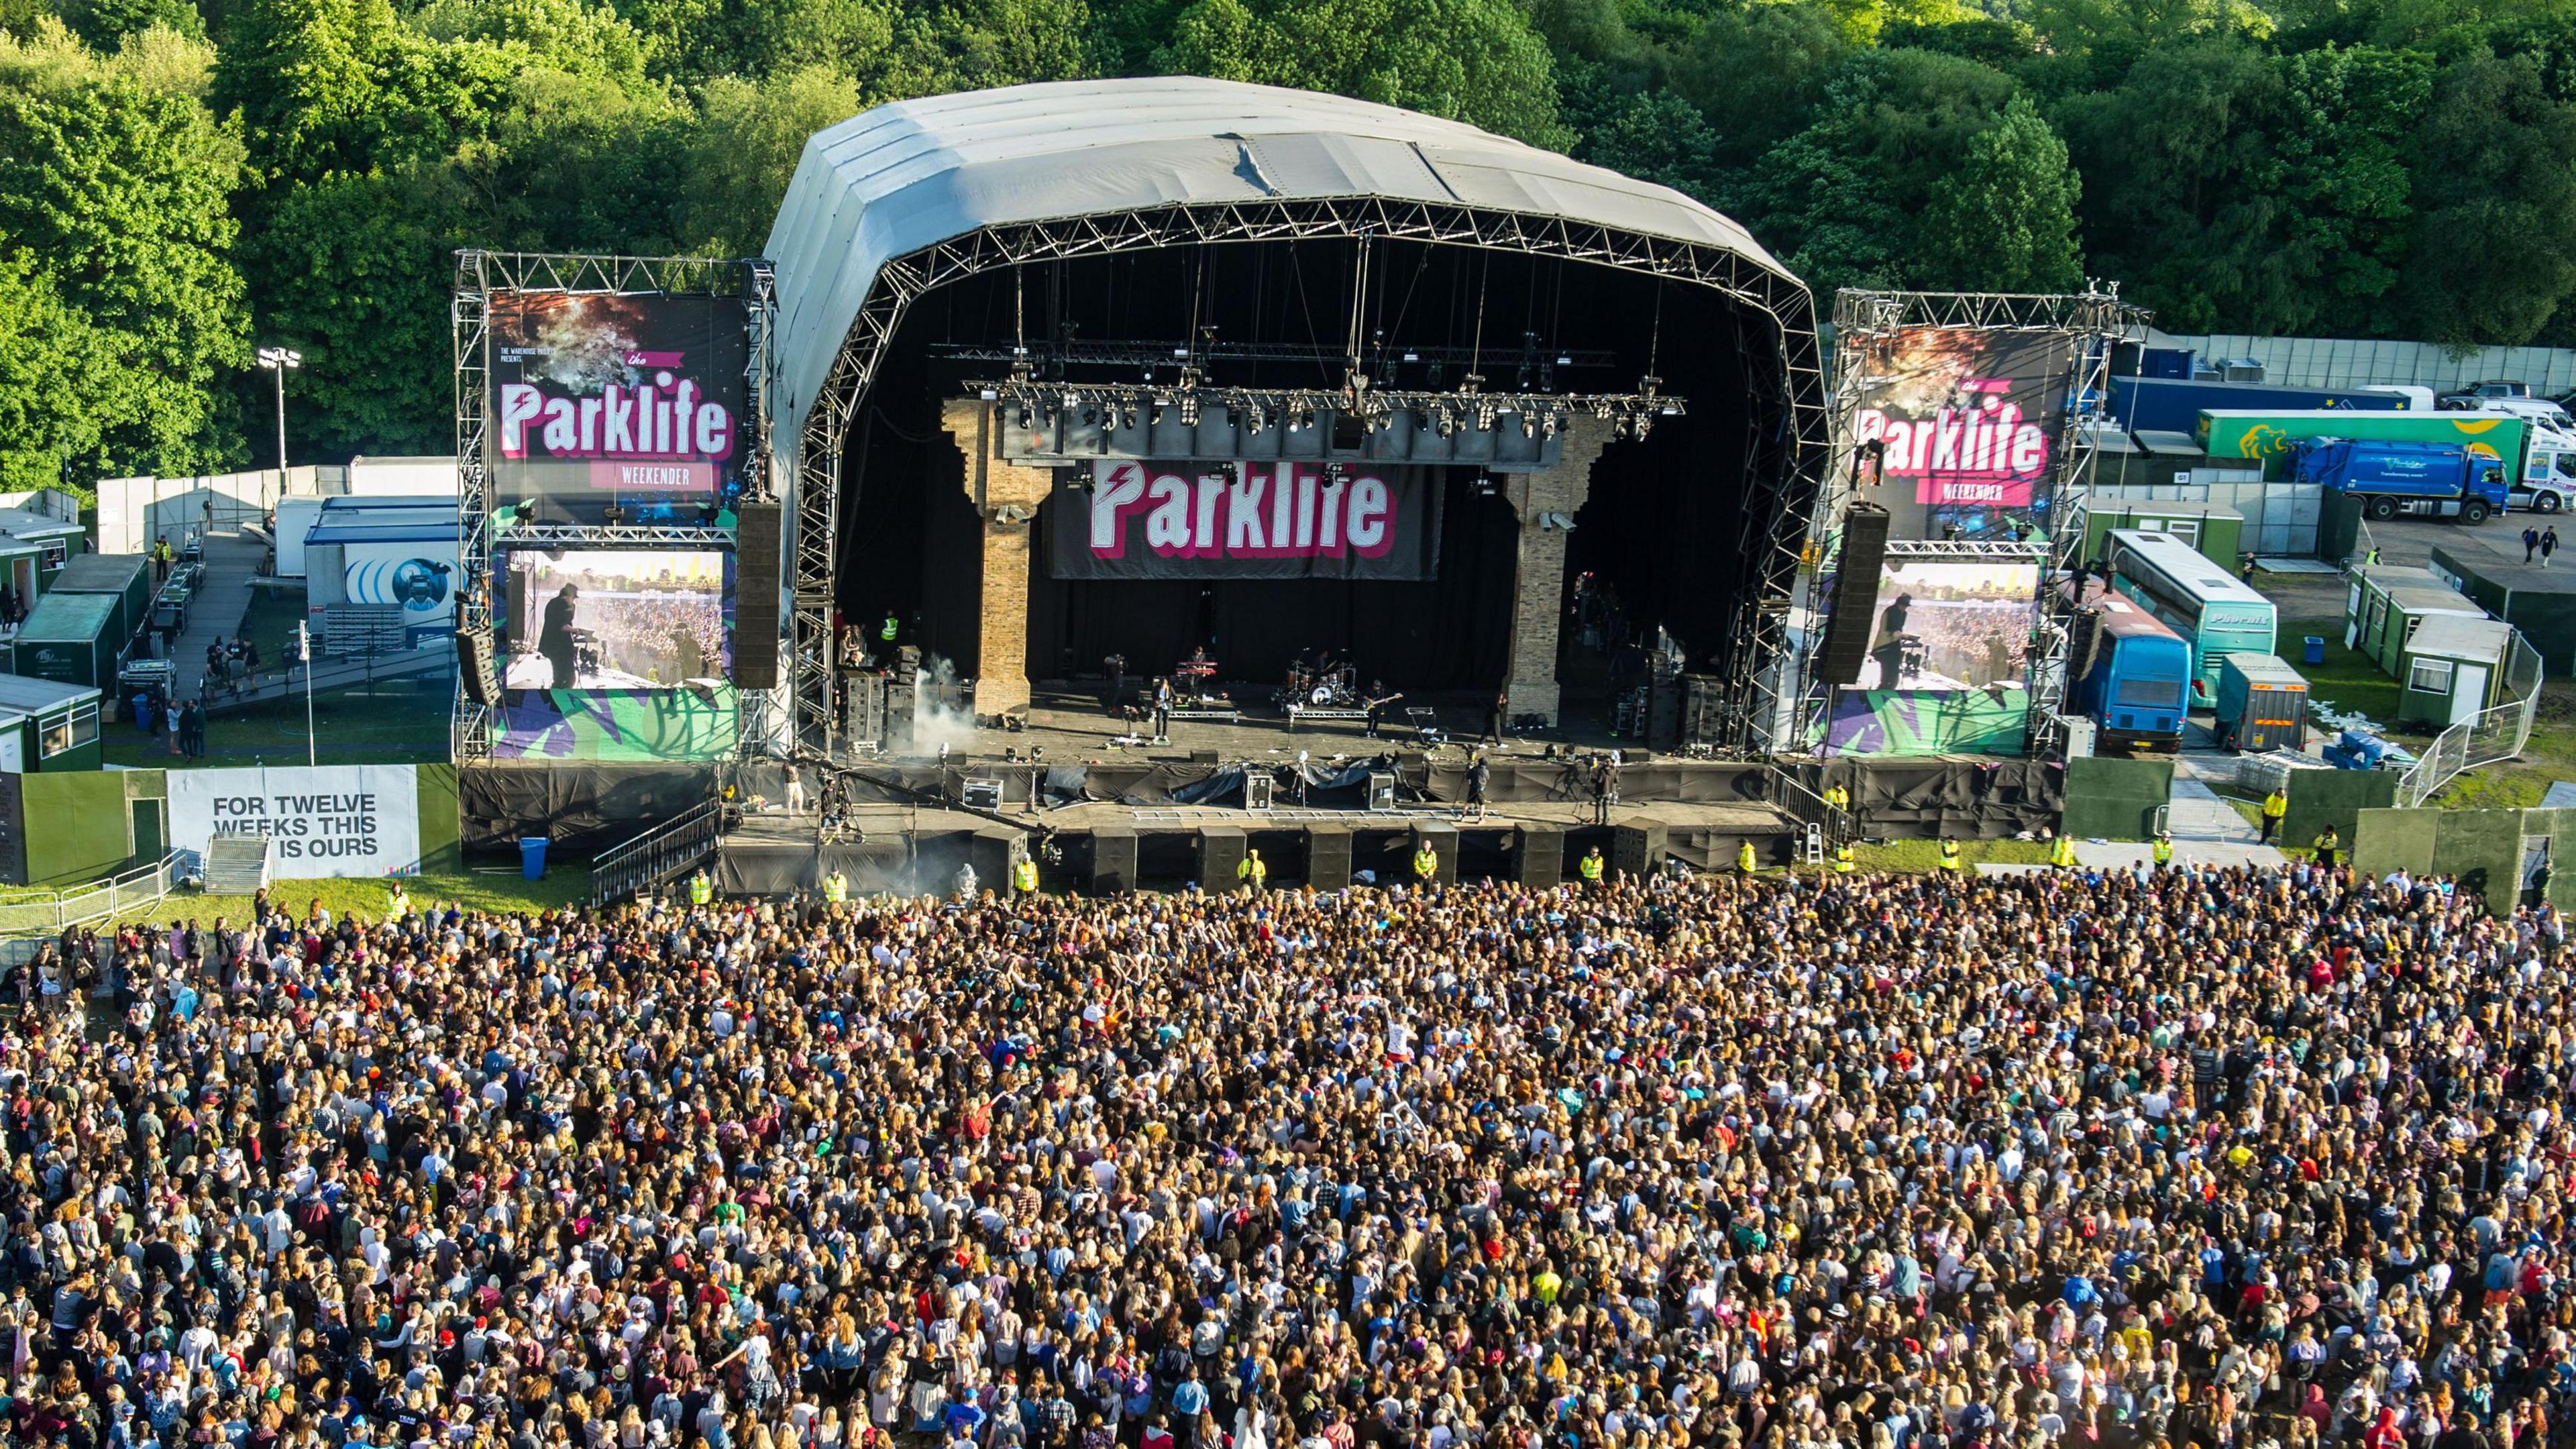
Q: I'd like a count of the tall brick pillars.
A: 2